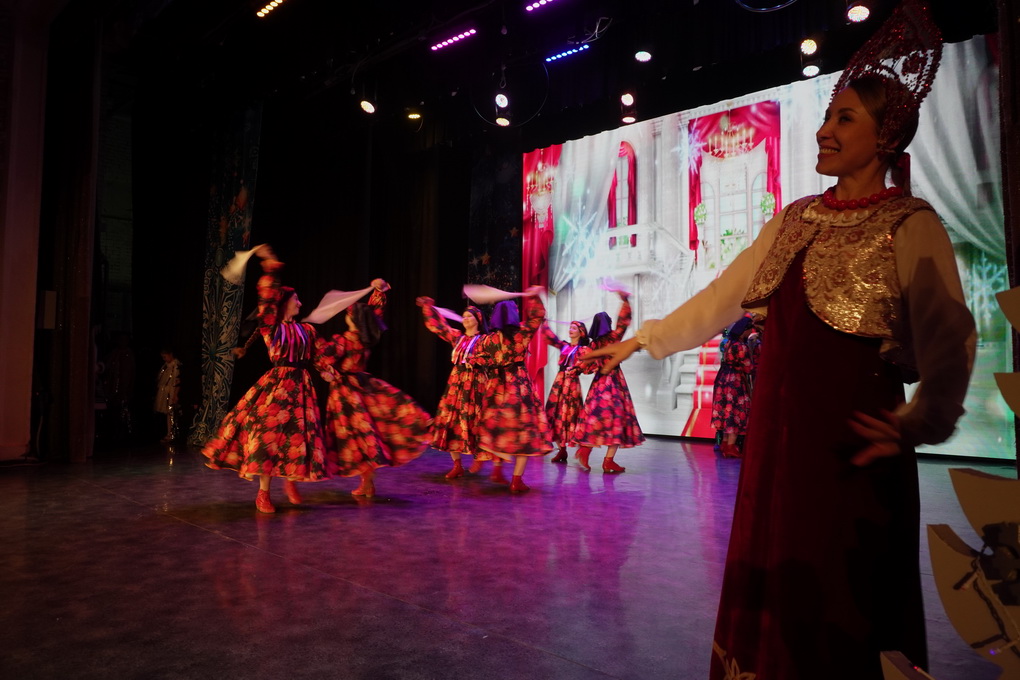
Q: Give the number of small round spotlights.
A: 10